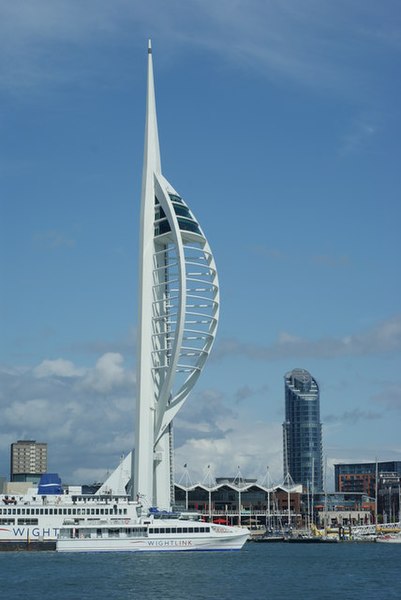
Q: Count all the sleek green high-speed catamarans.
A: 0